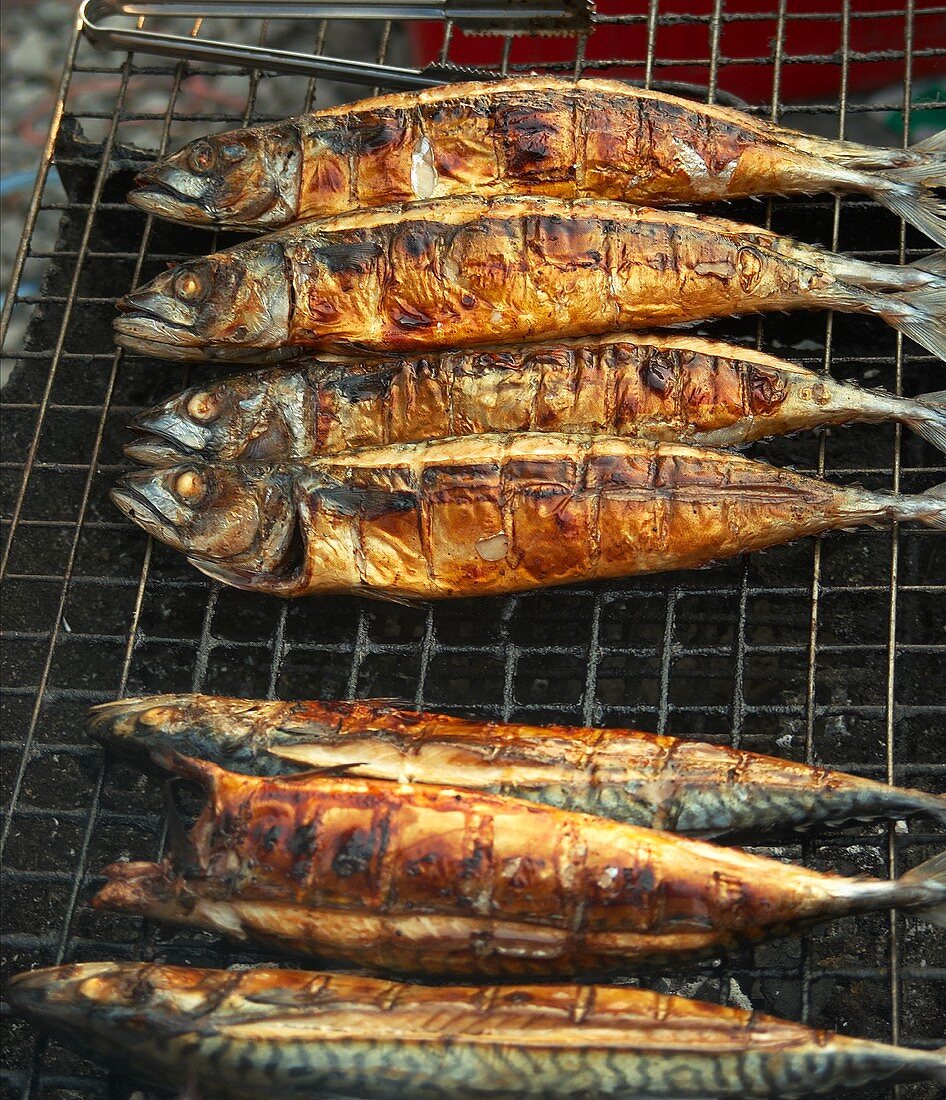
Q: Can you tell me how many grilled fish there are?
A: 7